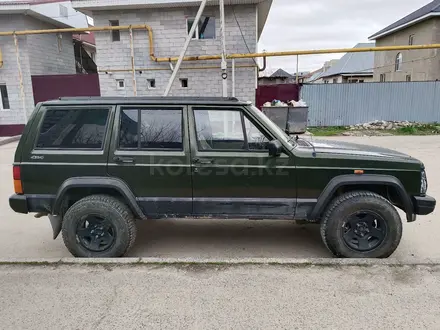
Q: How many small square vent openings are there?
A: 3